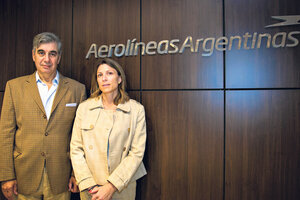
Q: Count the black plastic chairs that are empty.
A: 0